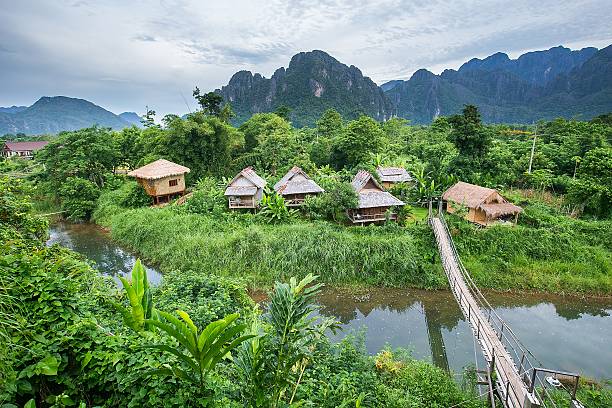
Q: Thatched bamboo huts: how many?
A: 6